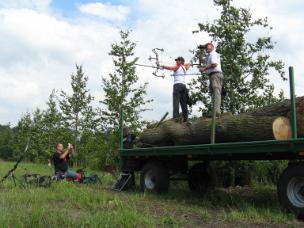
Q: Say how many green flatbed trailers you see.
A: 1